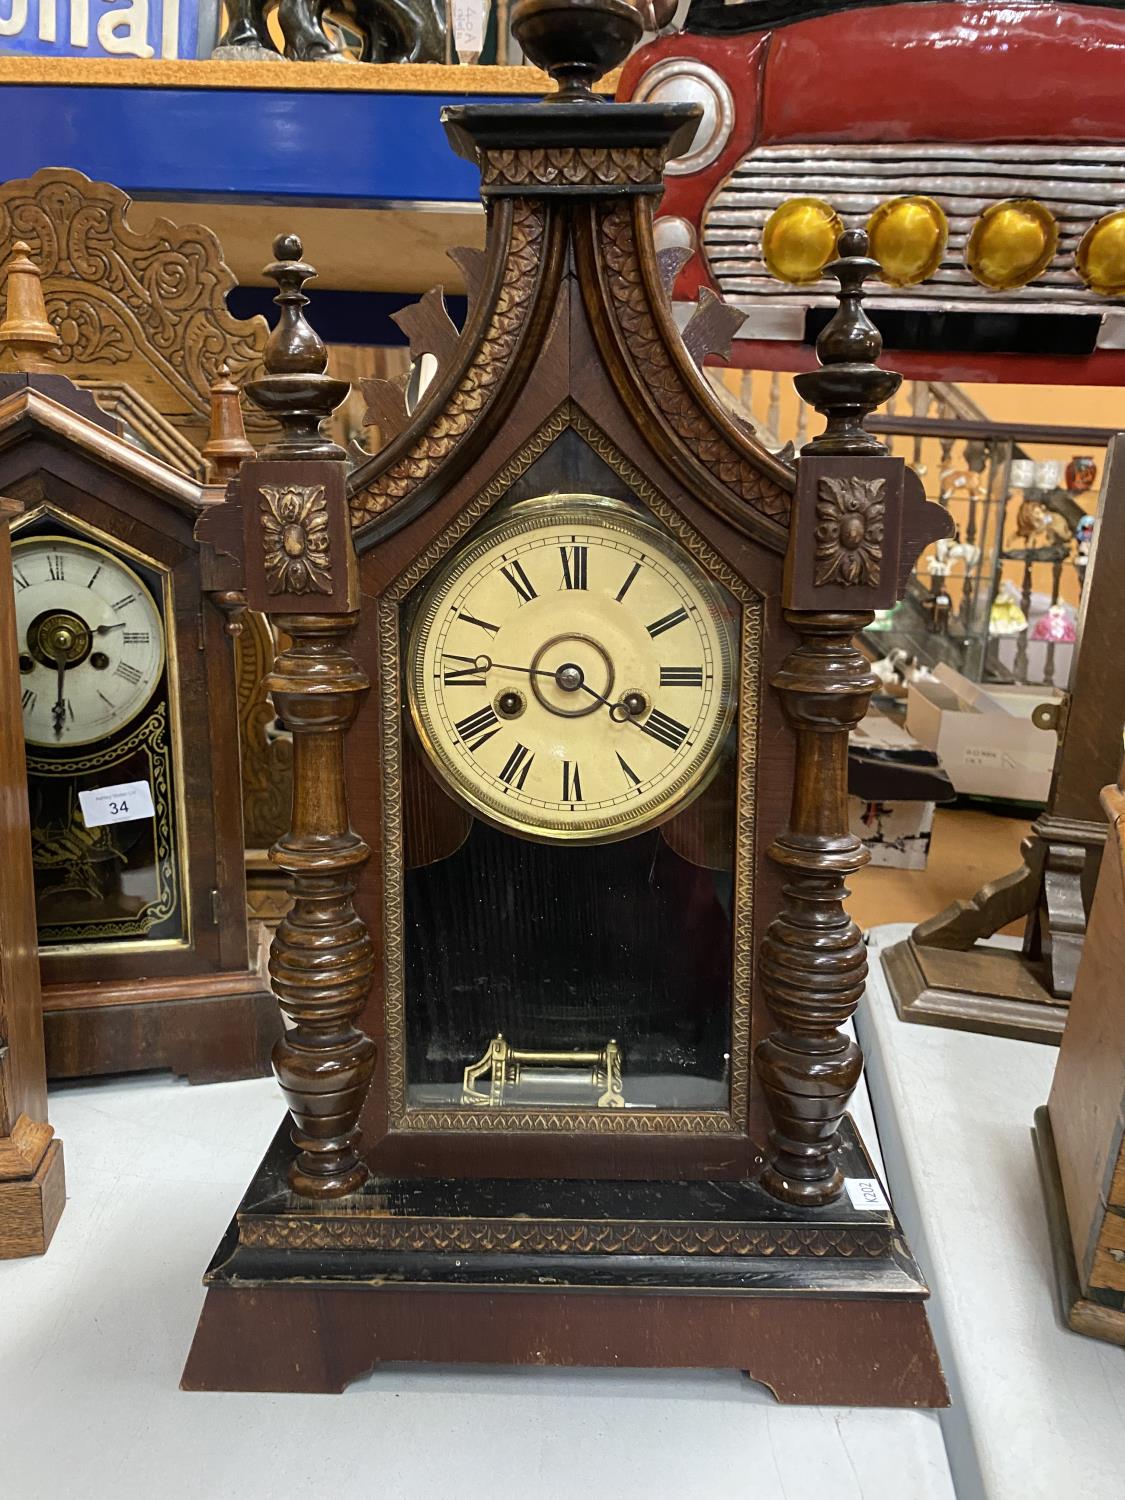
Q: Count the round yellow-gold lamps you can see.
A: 4